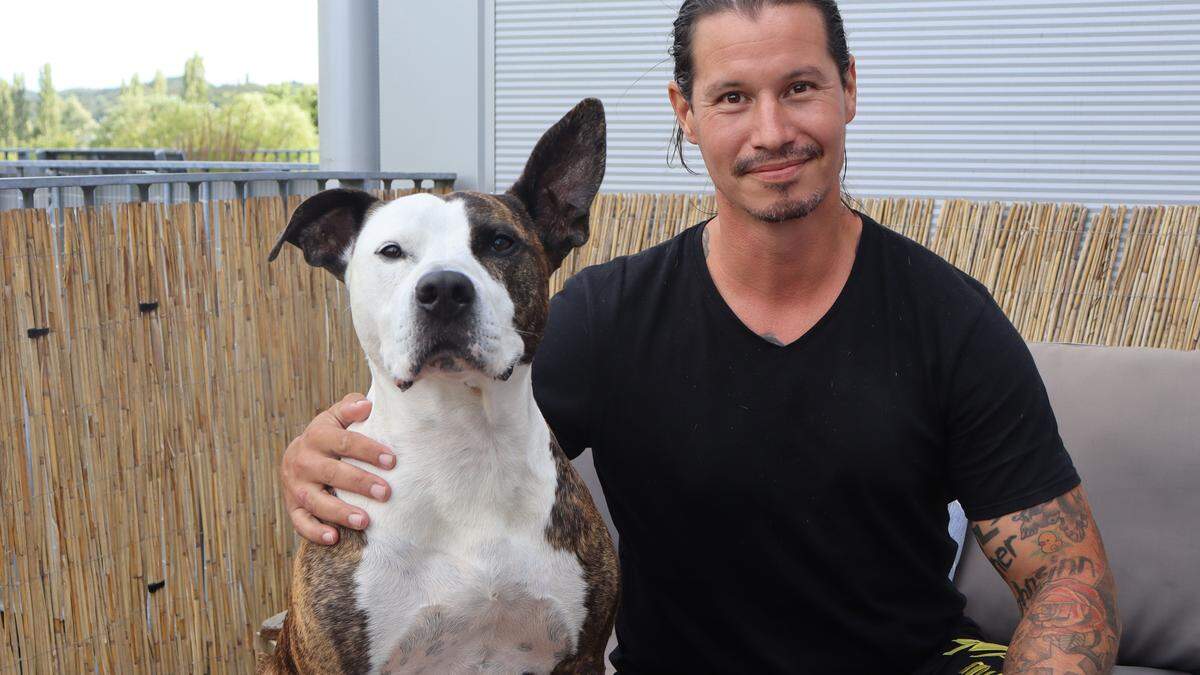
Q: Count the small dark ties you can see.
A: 3